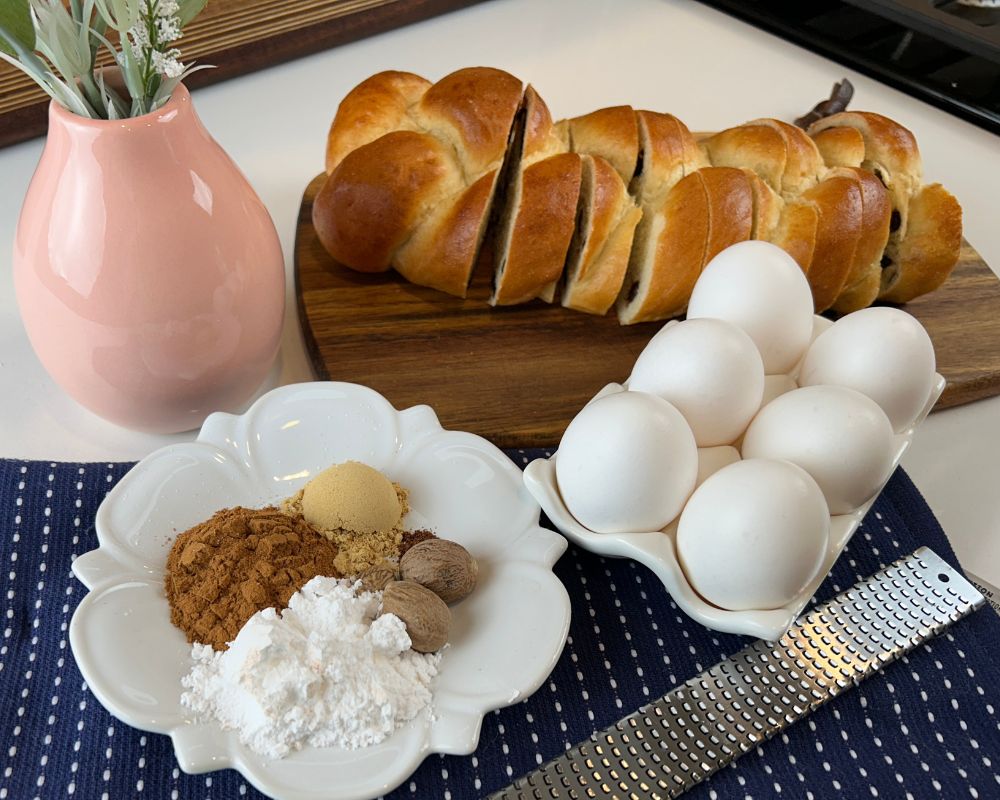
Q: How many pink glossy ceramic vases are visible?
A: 1